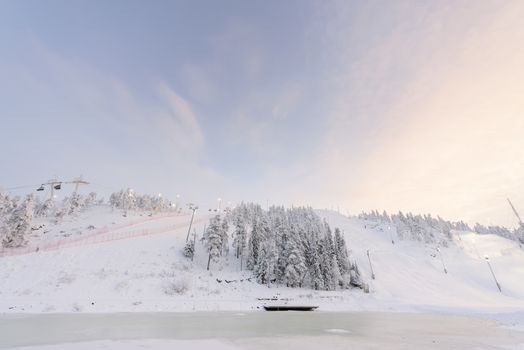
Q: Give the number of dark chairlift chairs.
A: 2